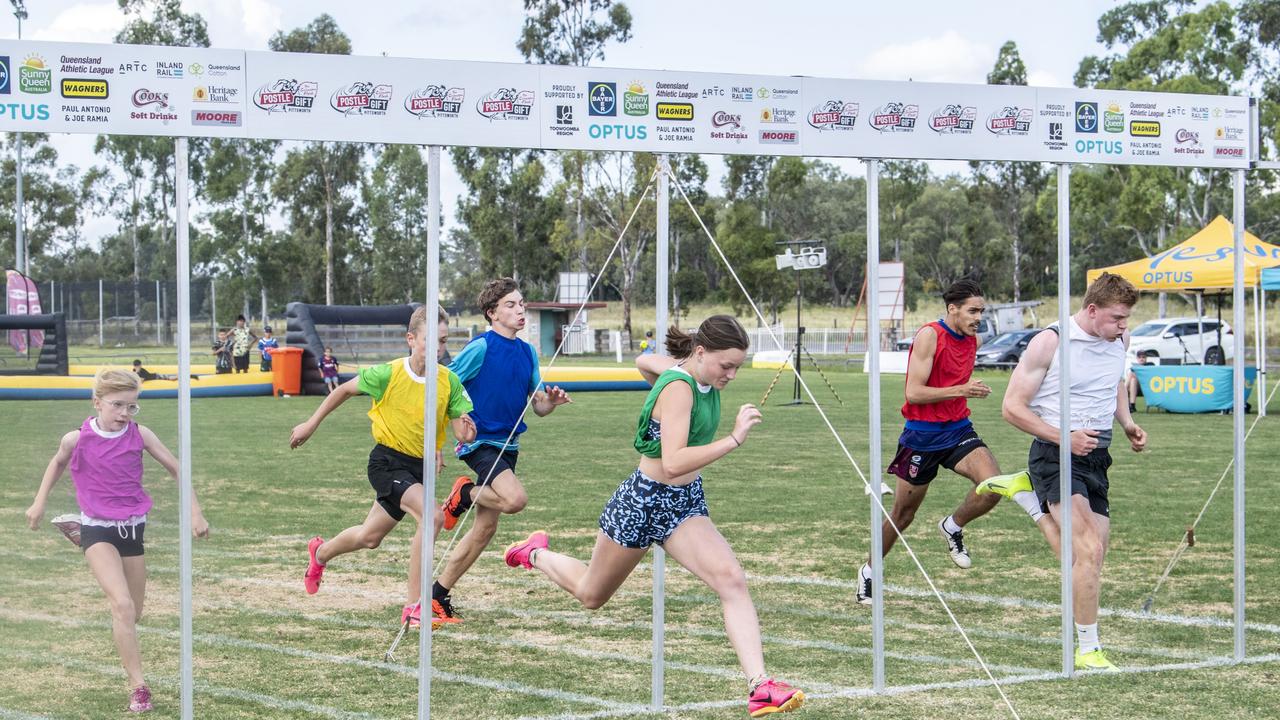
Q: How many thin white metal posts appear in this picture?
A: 6